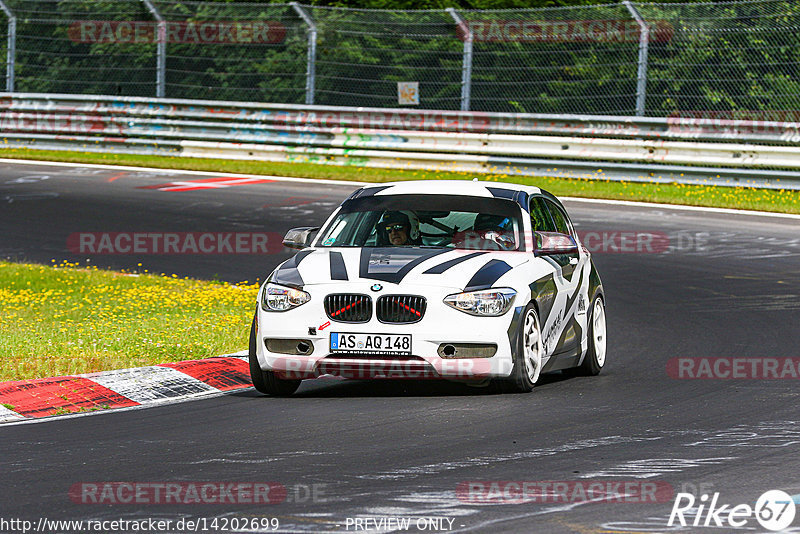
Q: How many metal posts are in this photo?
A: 5